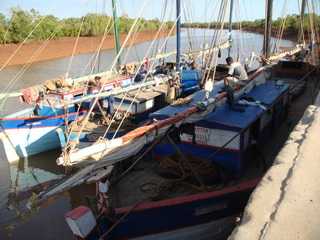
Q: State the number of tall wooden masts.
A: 5